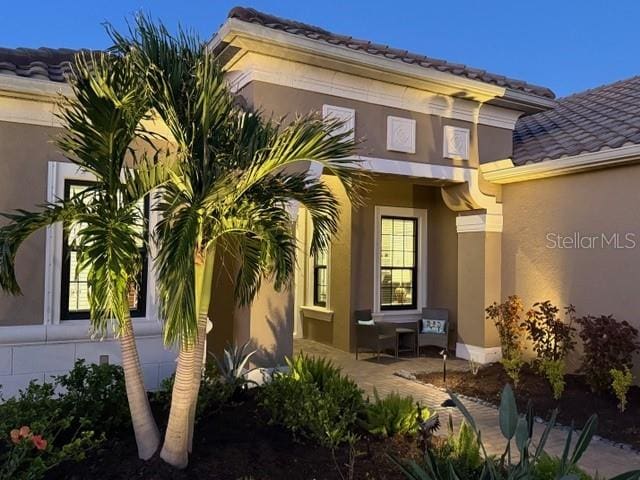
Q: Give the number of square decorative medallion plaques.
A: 3